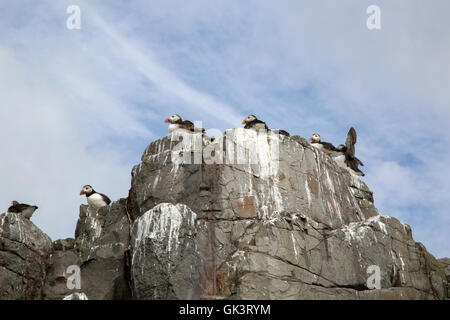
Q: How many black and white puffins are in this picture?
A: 6